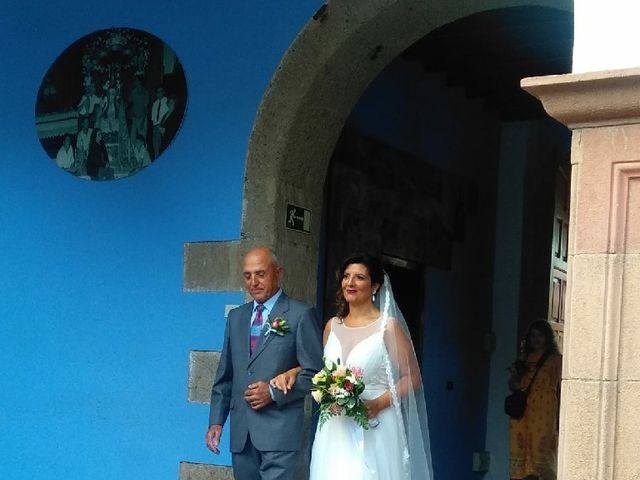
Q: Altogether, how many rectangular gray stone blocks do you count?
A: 3